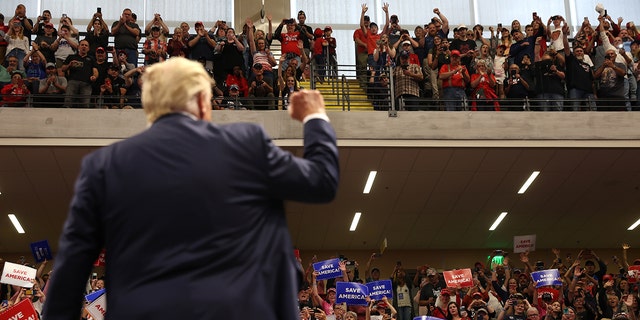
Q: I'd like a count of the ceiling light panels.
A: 6